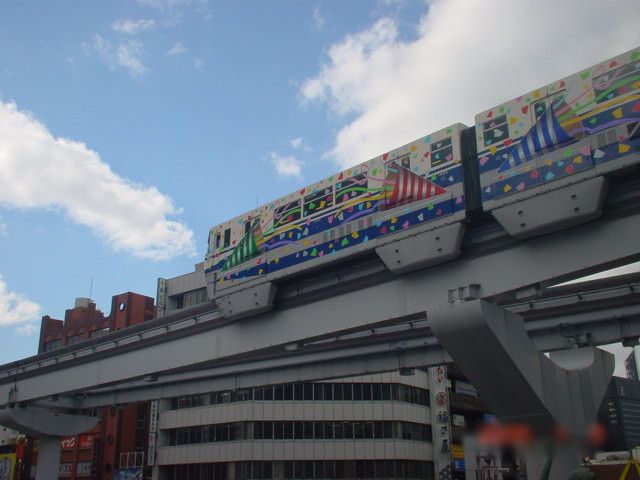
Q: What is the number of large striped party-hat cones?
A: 3